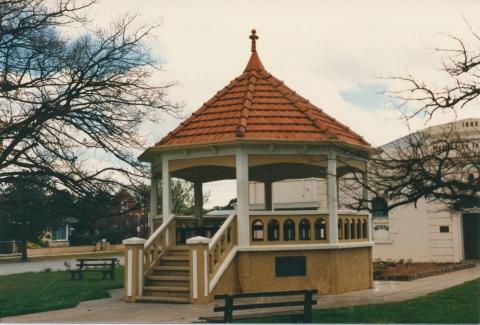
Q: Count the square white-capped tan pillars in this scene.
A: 2